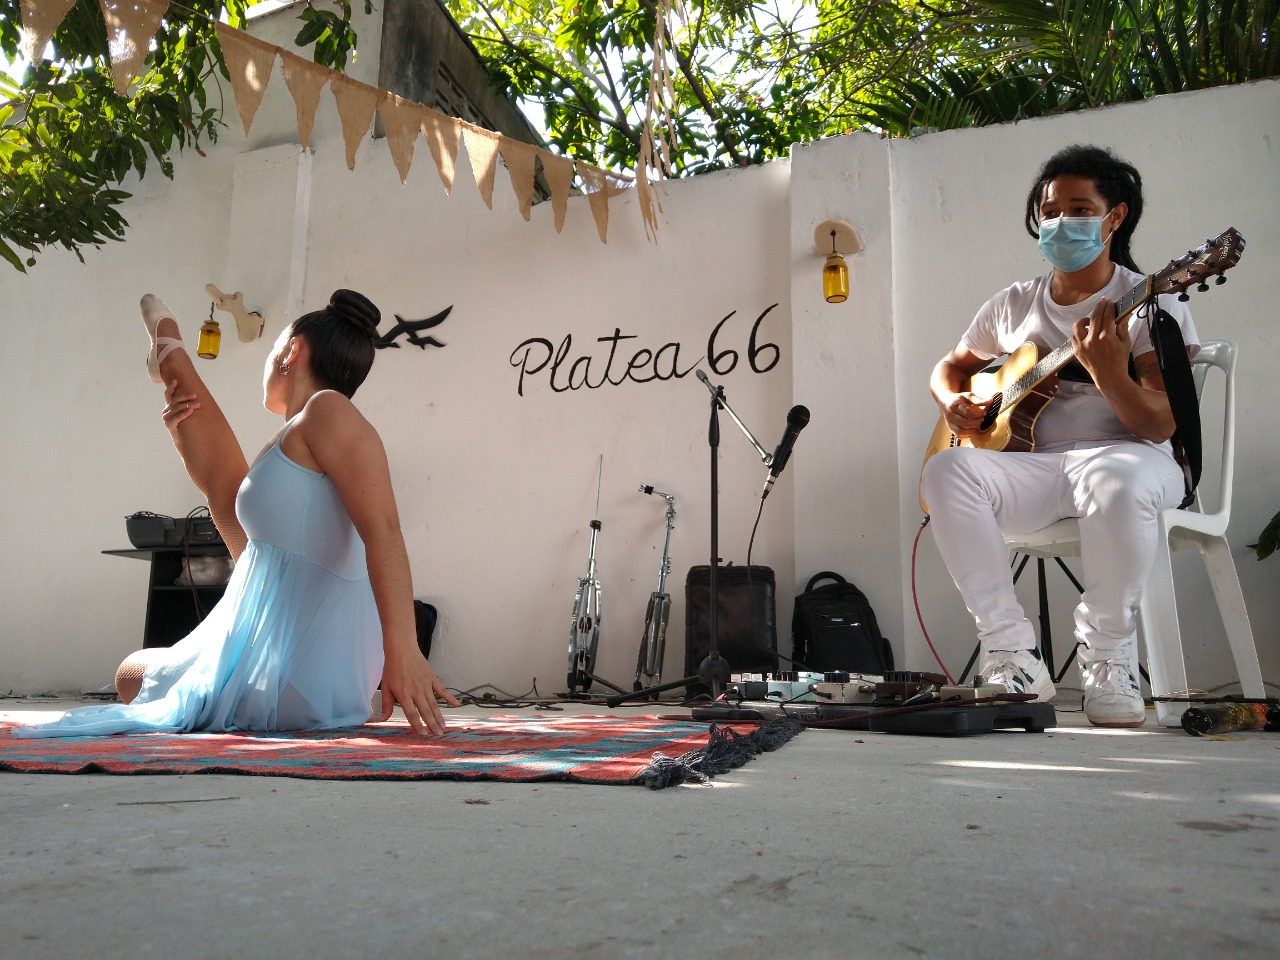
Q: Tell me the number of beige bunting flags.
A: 11